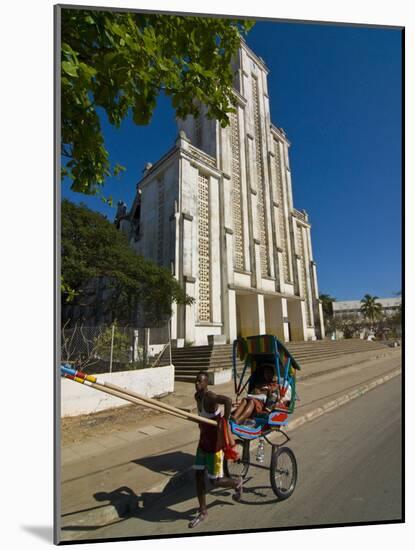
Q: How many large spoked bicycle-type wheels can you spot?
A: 2